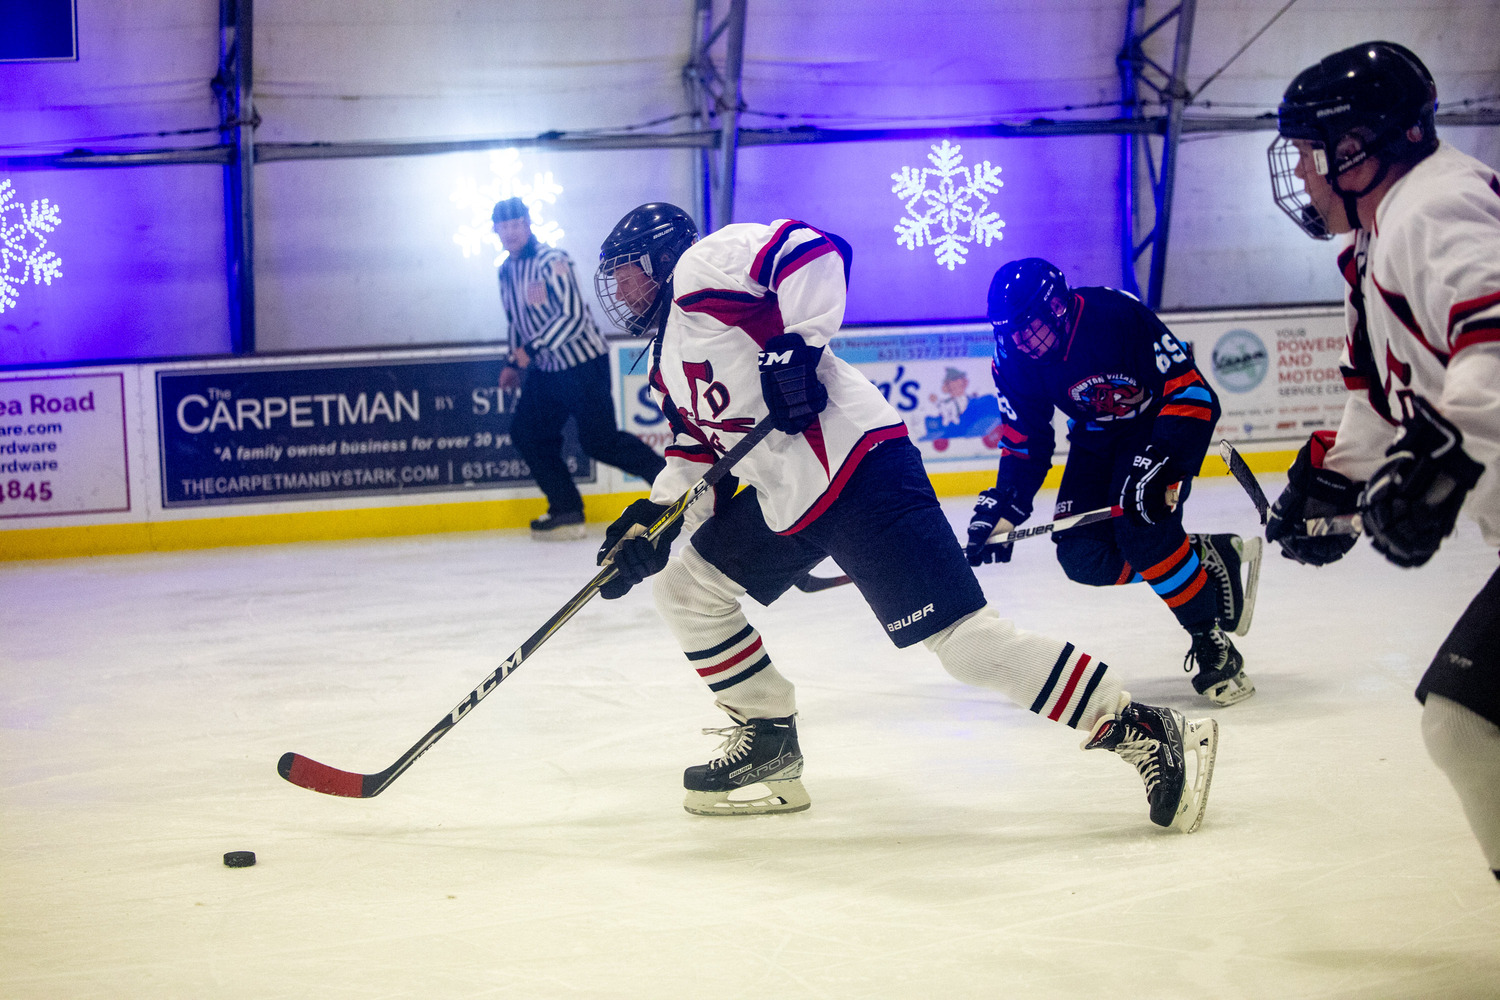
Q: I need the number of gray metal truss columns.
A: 3